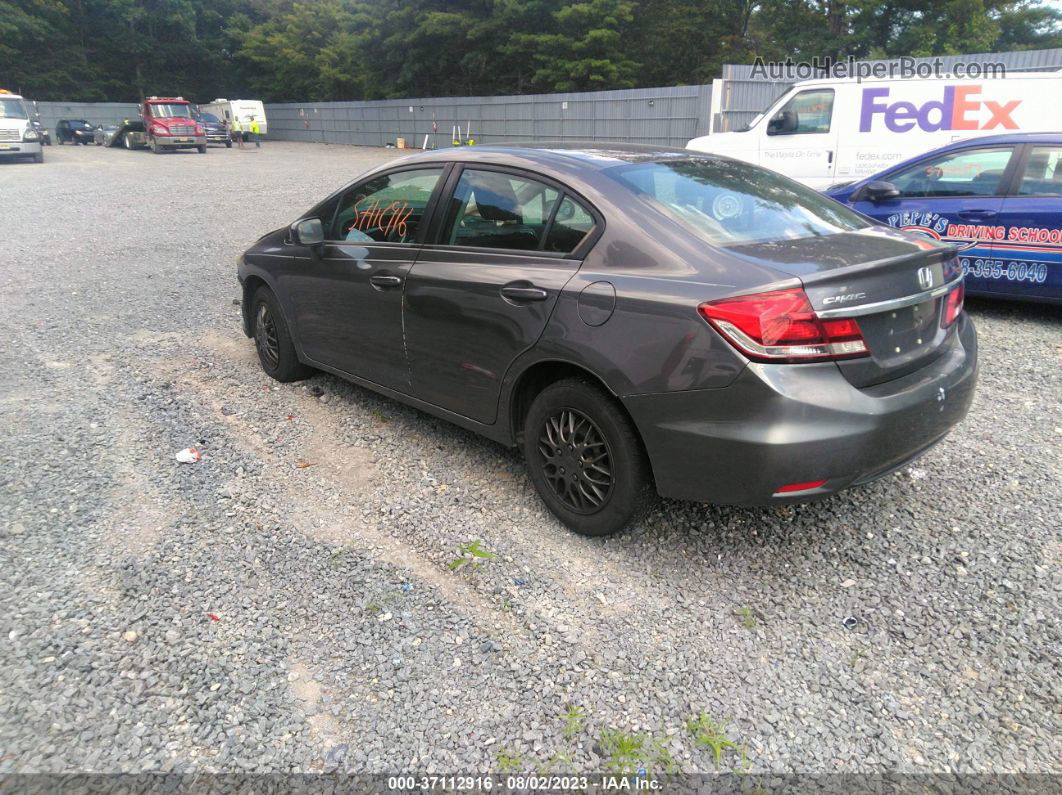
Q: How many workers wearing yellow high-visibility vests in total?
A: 2